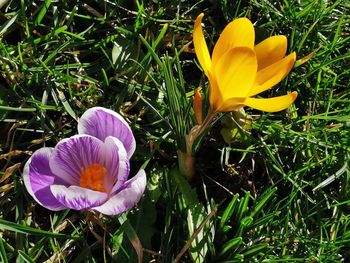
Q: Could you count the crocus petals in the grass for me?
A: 12